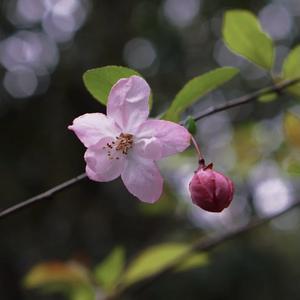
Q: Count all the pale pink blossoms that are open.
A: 1